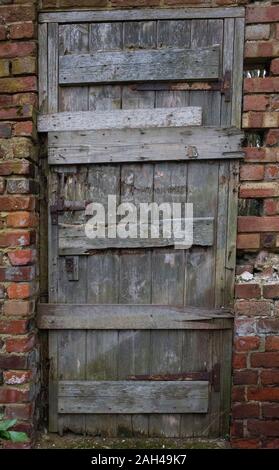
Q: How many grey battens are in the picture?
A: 6